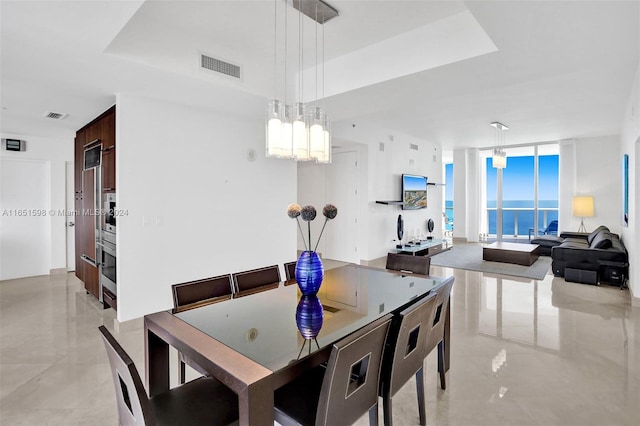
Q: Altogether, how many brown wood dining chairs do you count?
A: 8